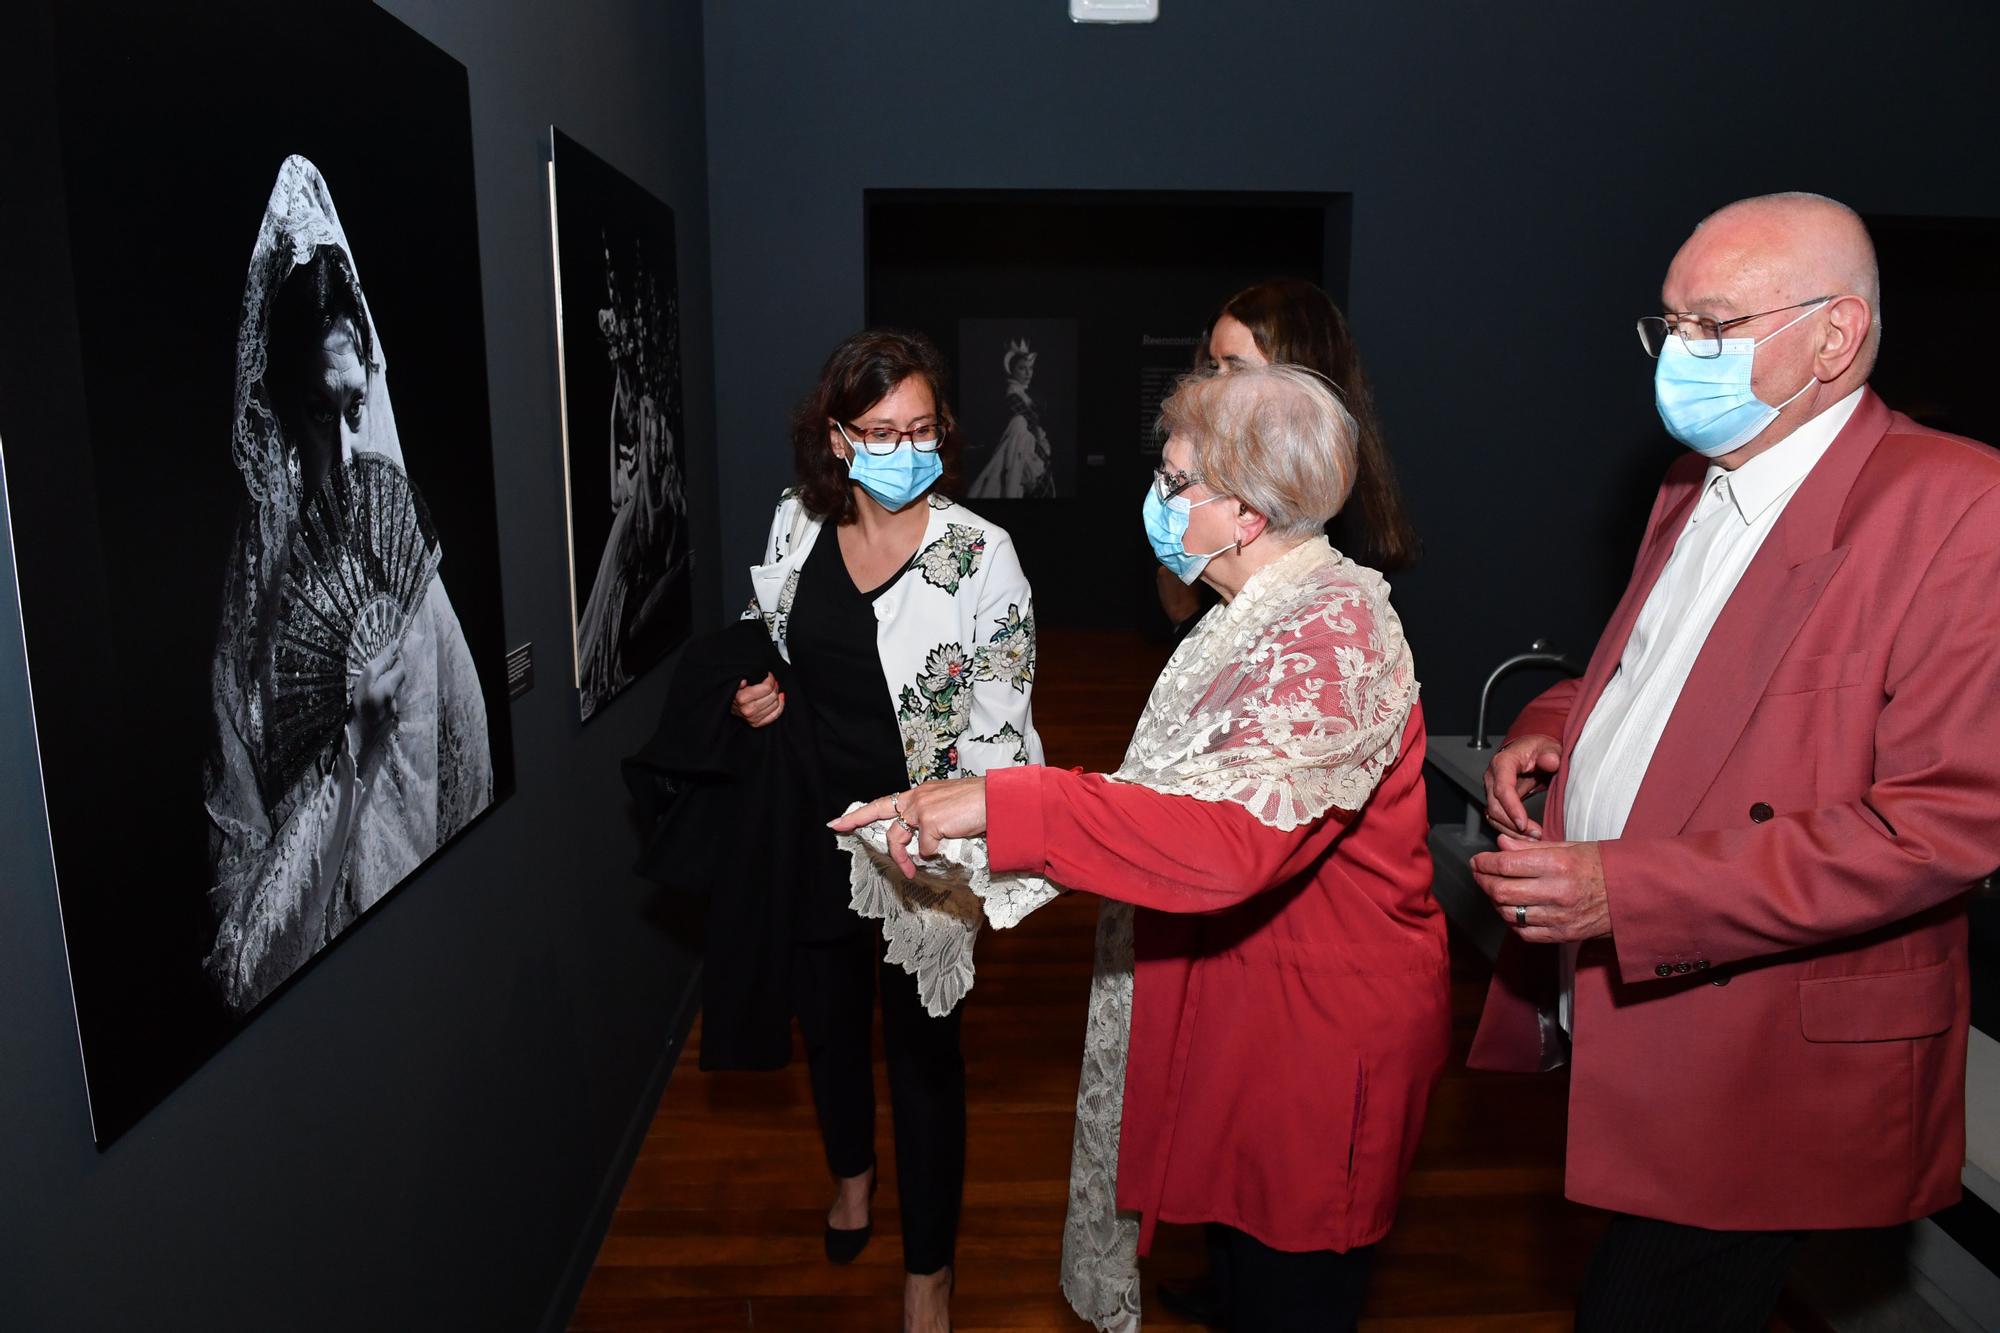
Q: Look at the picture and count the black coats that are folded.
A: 1